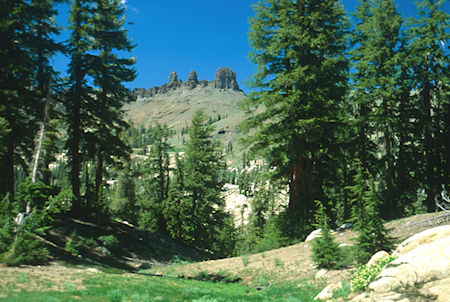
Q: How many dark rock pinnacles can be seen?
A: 3